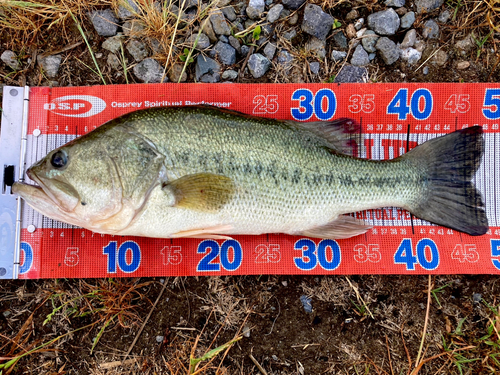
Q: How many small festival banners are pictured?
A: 0